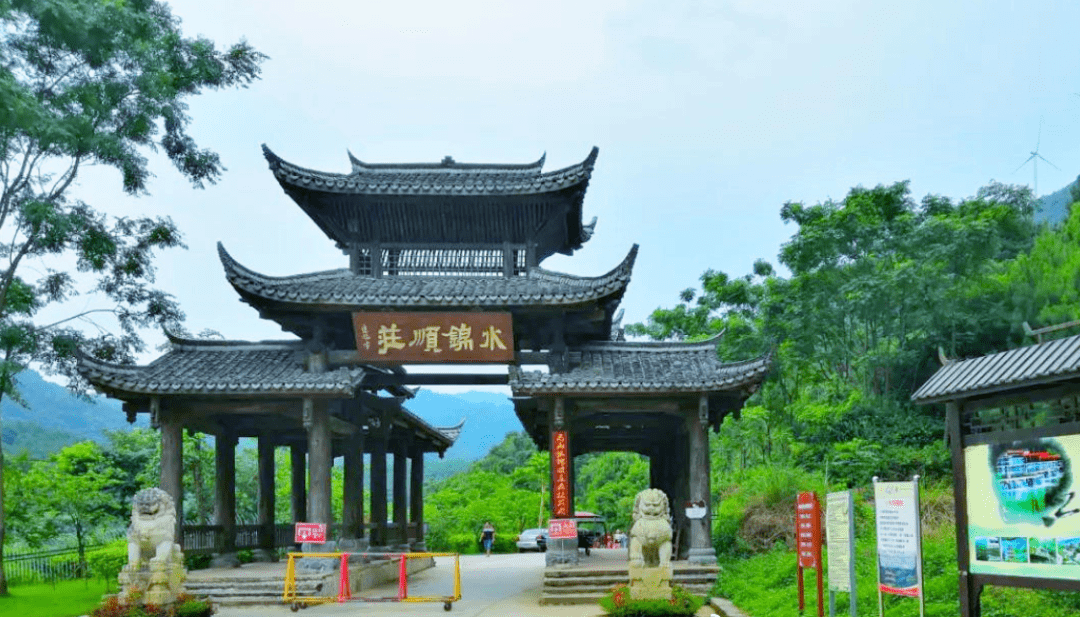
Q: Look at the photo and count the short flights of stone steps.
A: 2